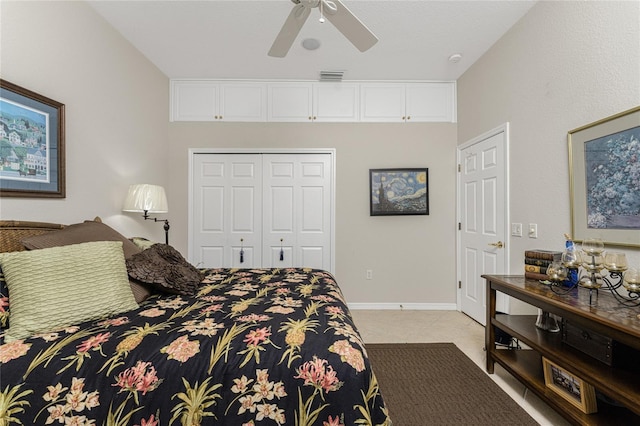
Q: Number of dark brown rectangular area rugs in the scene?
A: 1